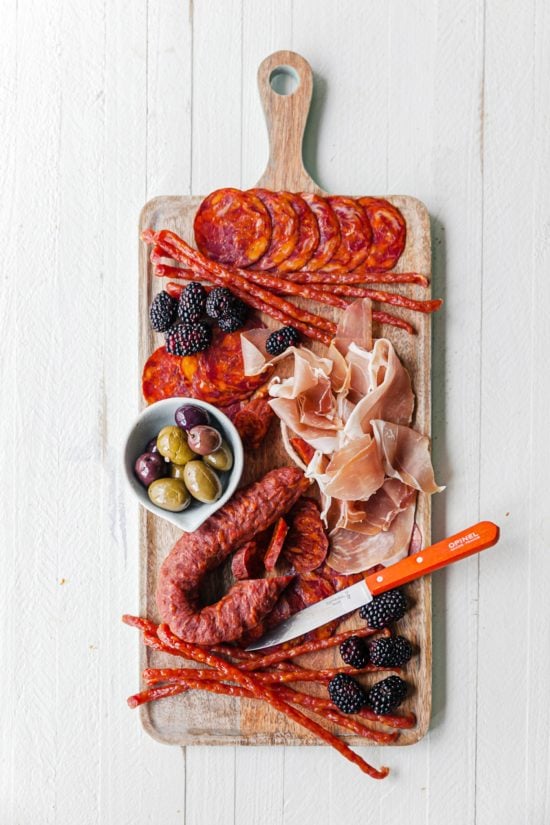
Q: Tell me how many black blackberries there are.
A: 11